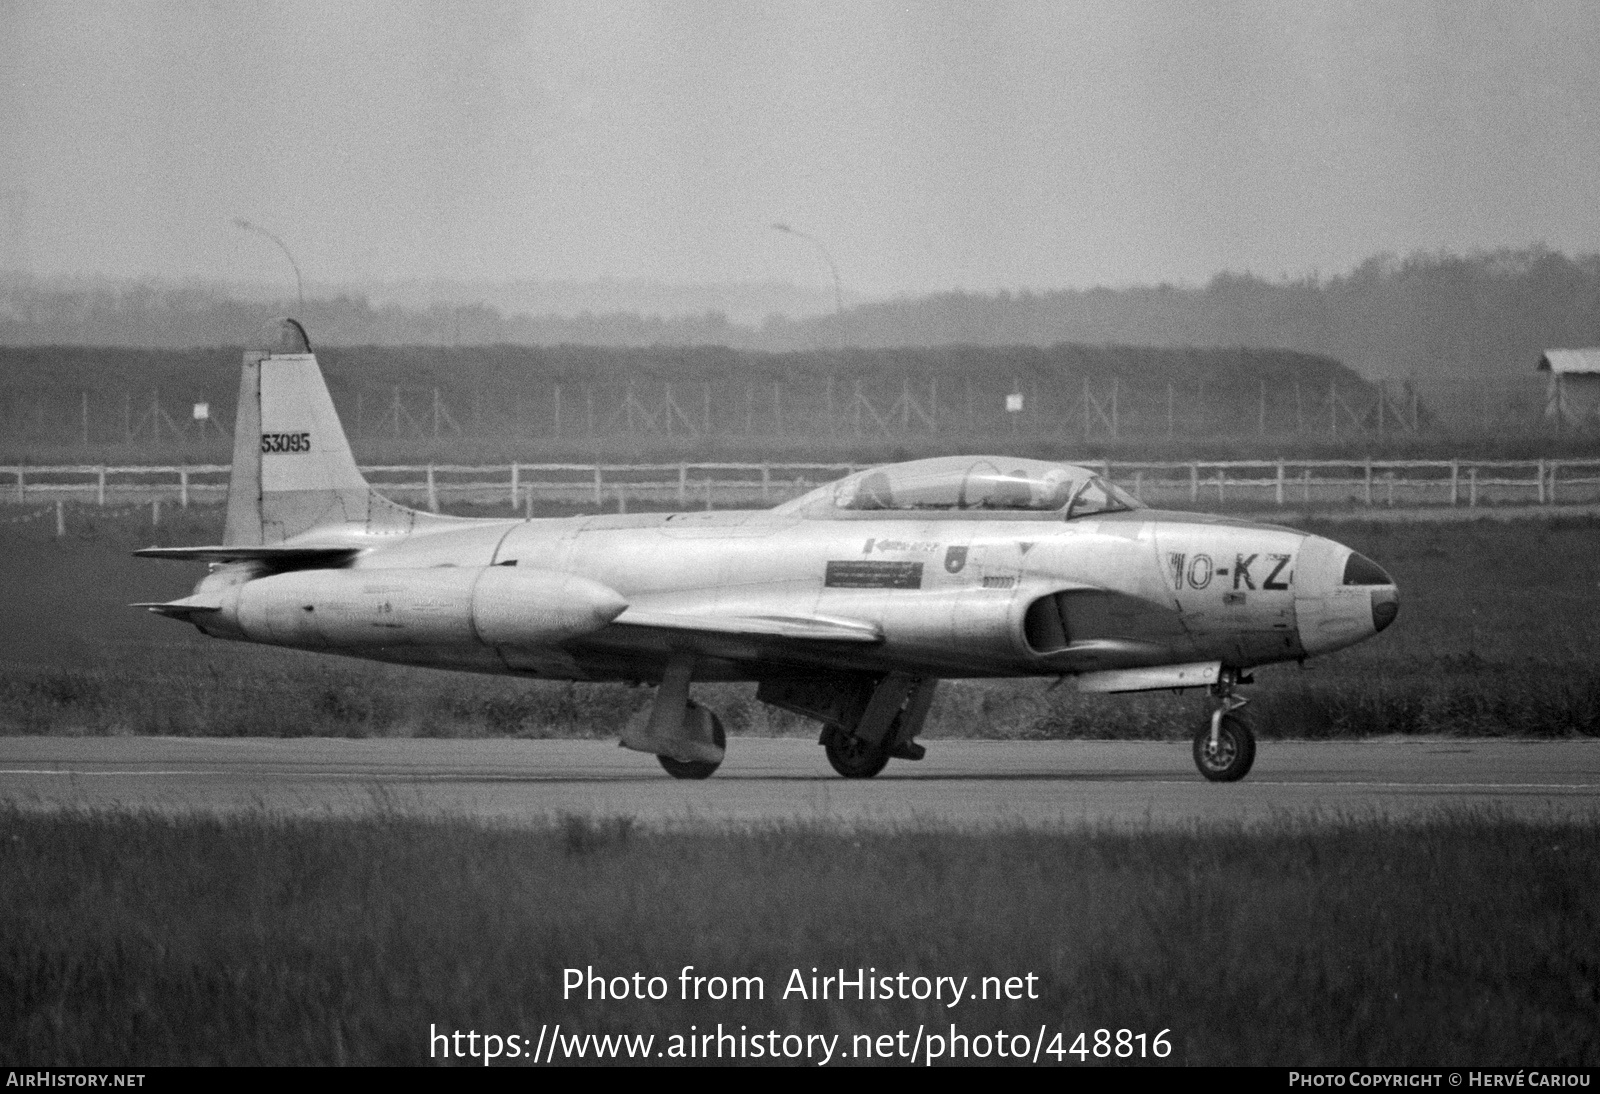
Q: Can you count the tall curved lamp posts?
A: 2